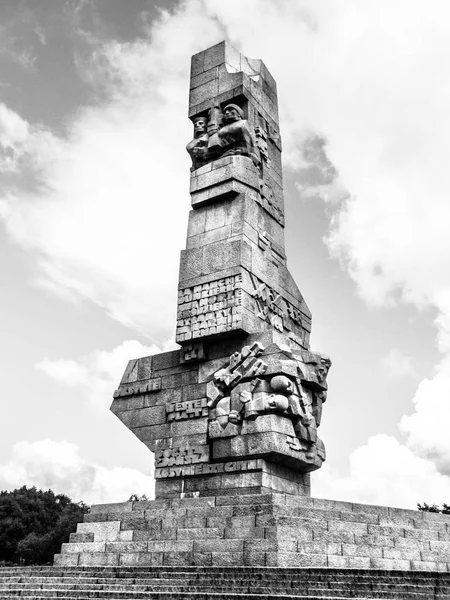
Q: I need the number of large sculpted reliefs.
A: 2